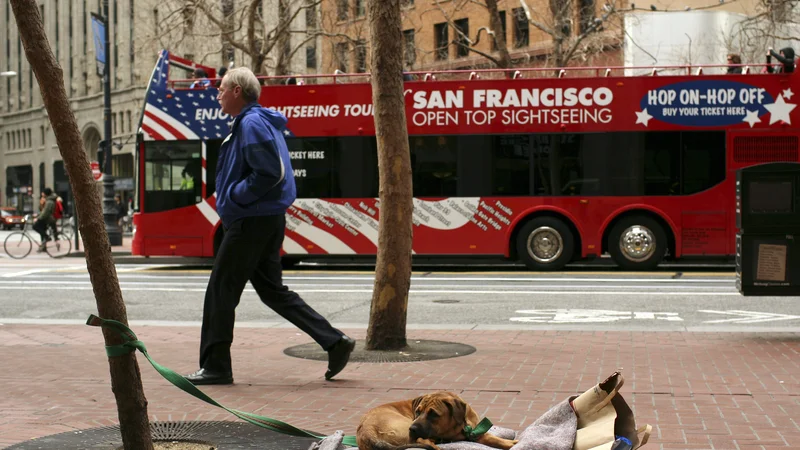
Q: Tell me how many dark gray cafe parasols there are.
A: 0